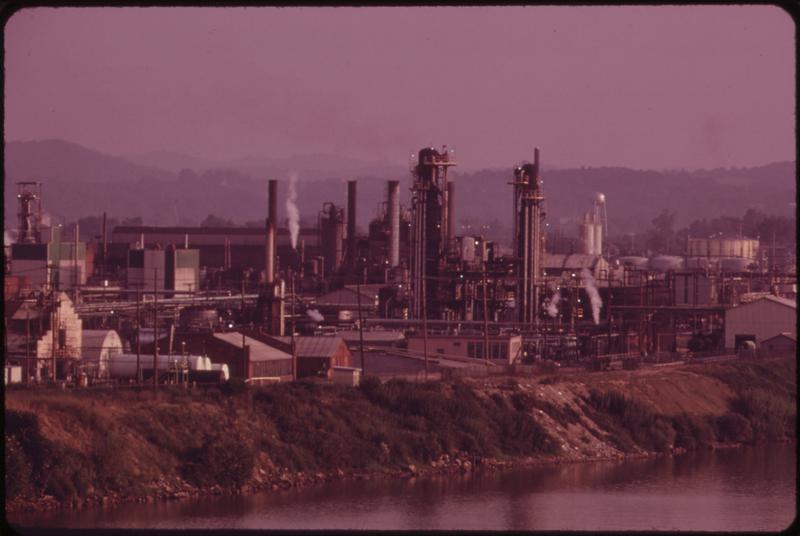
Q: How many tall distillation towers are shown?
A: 2